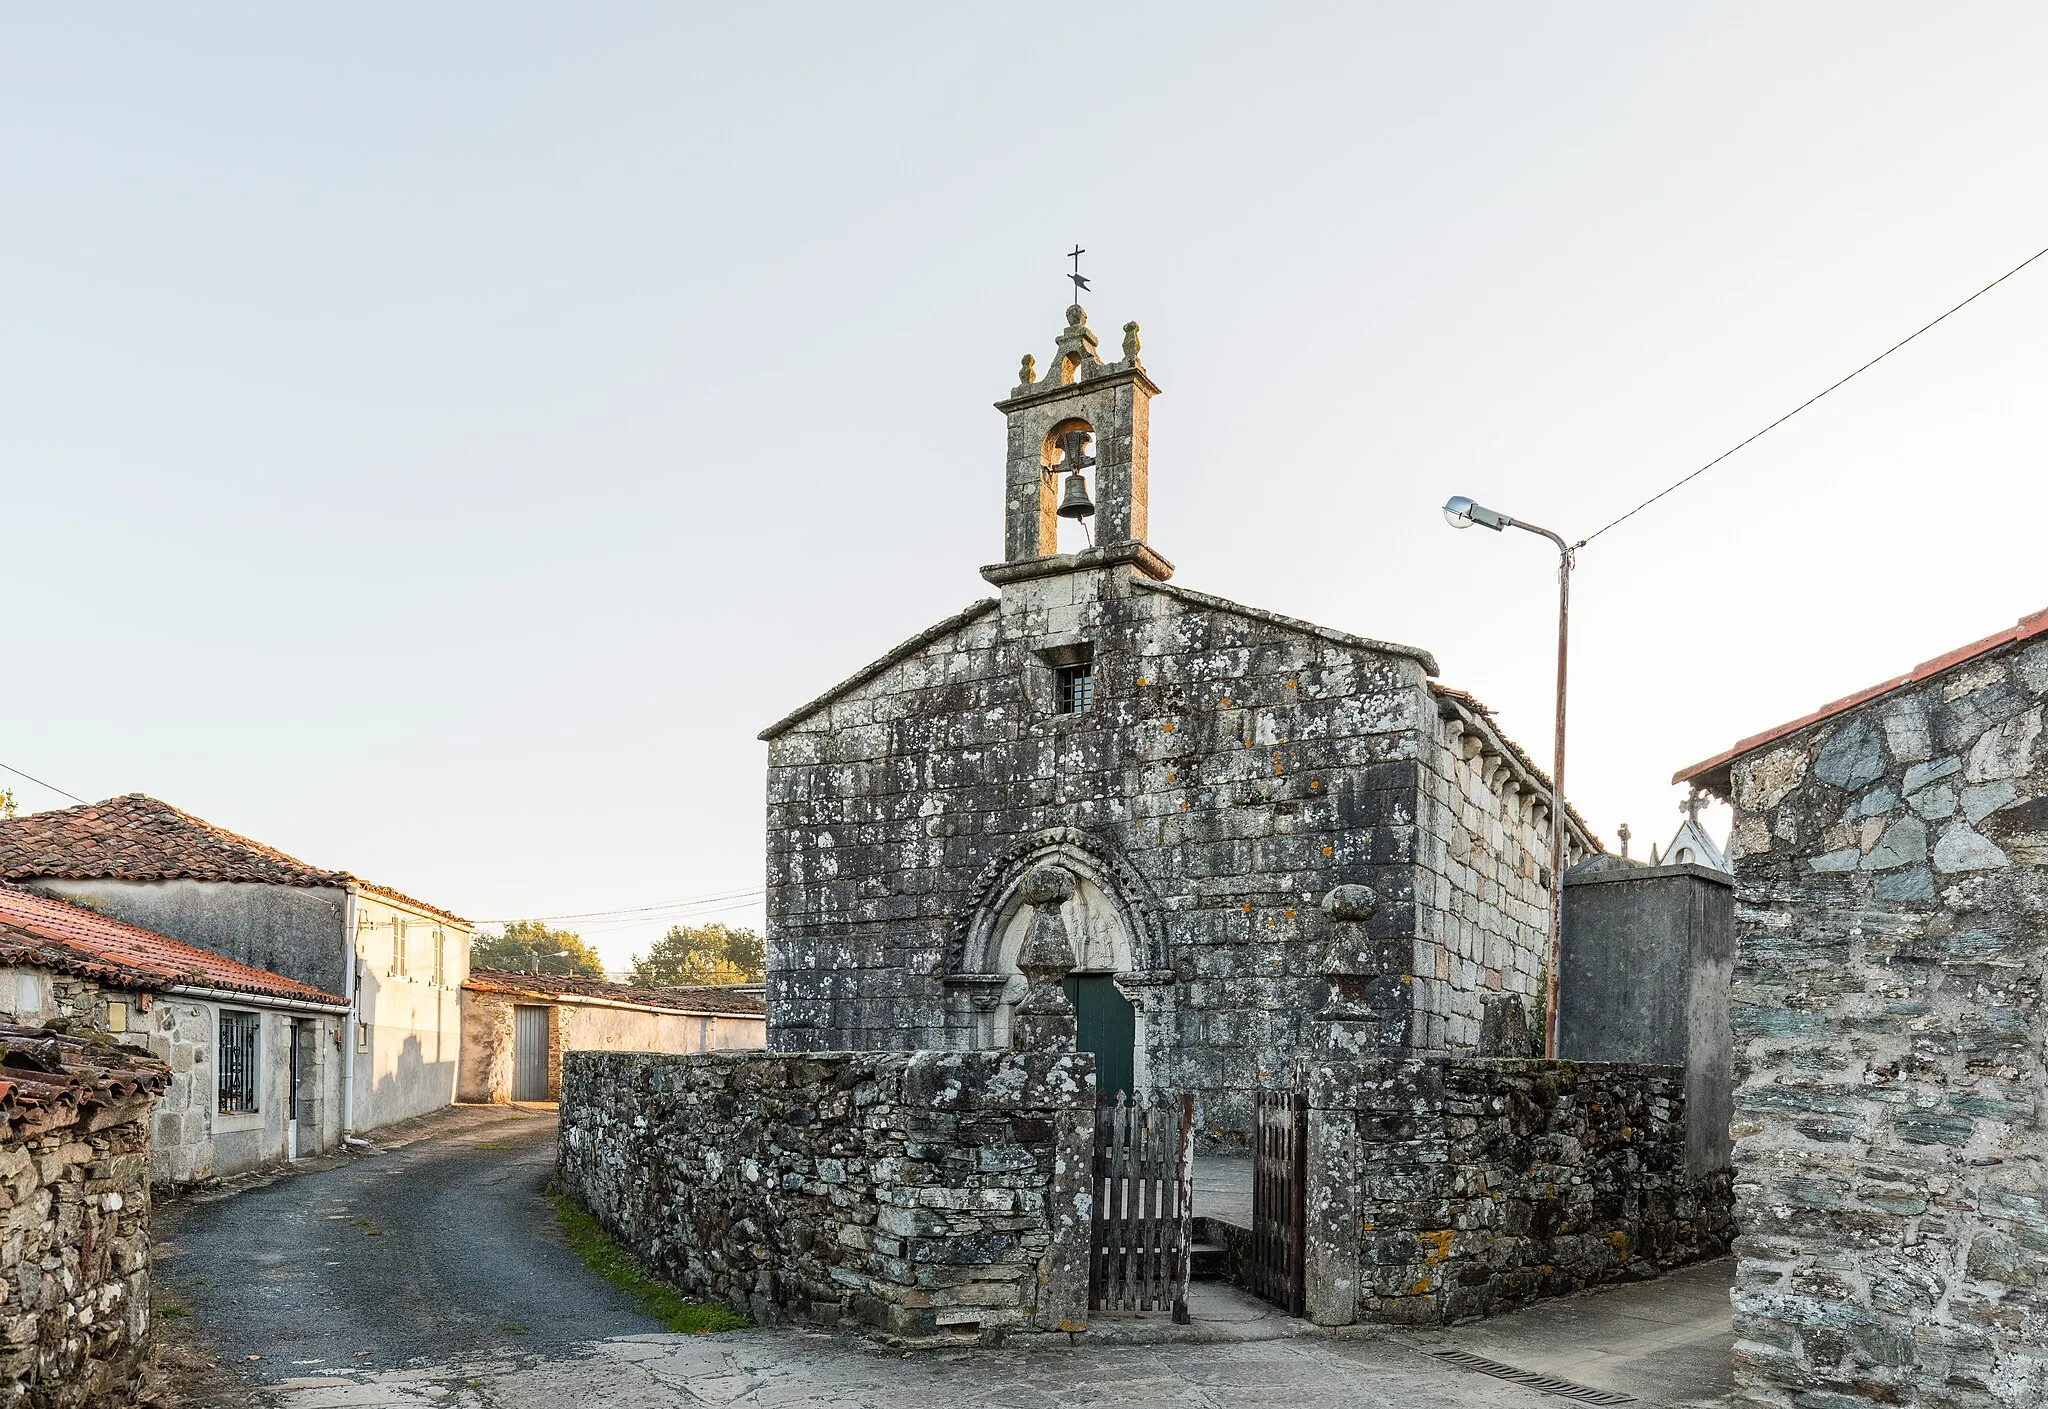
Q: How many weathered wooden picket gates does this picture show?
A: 2